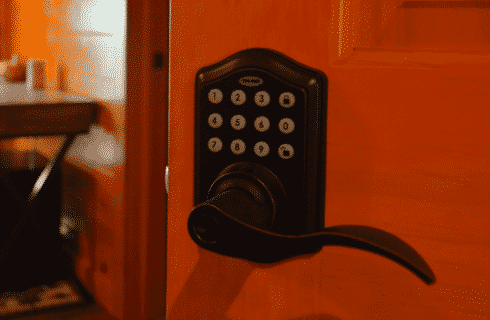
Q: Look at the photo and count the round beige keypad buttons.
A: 12